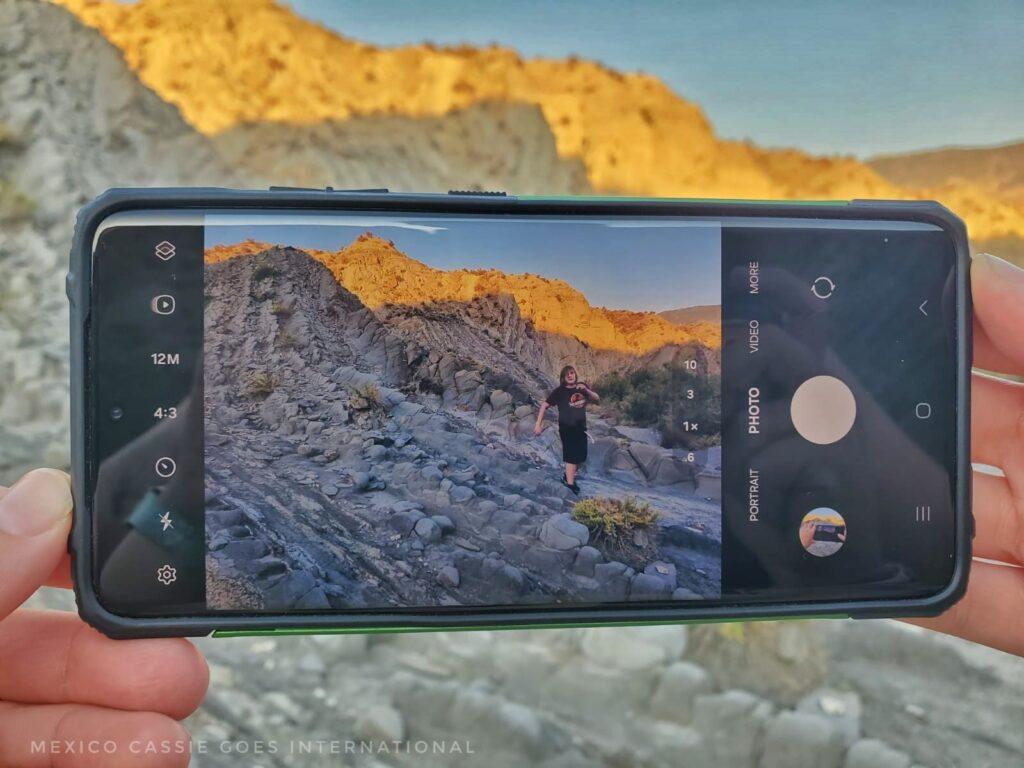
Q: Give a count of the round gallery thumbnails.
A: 1